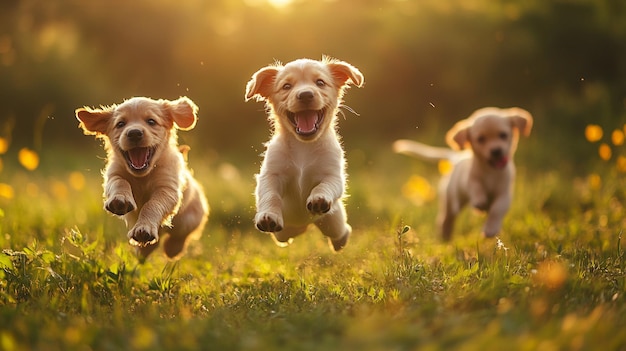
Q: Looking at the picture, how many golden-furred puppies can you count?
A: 3